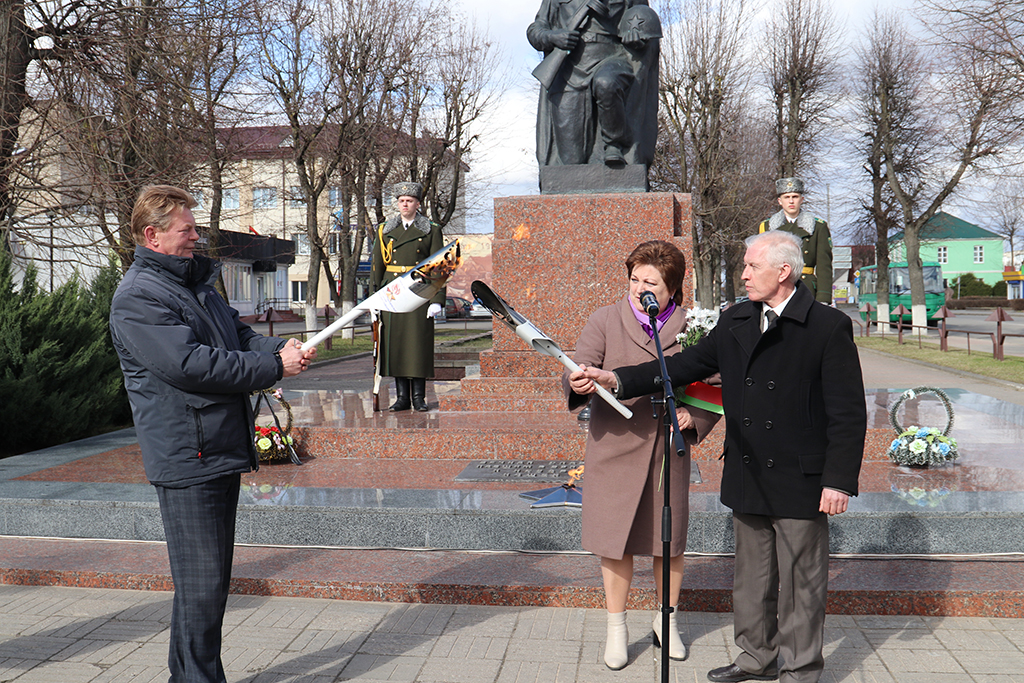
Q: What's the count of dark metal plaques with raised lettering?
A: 1